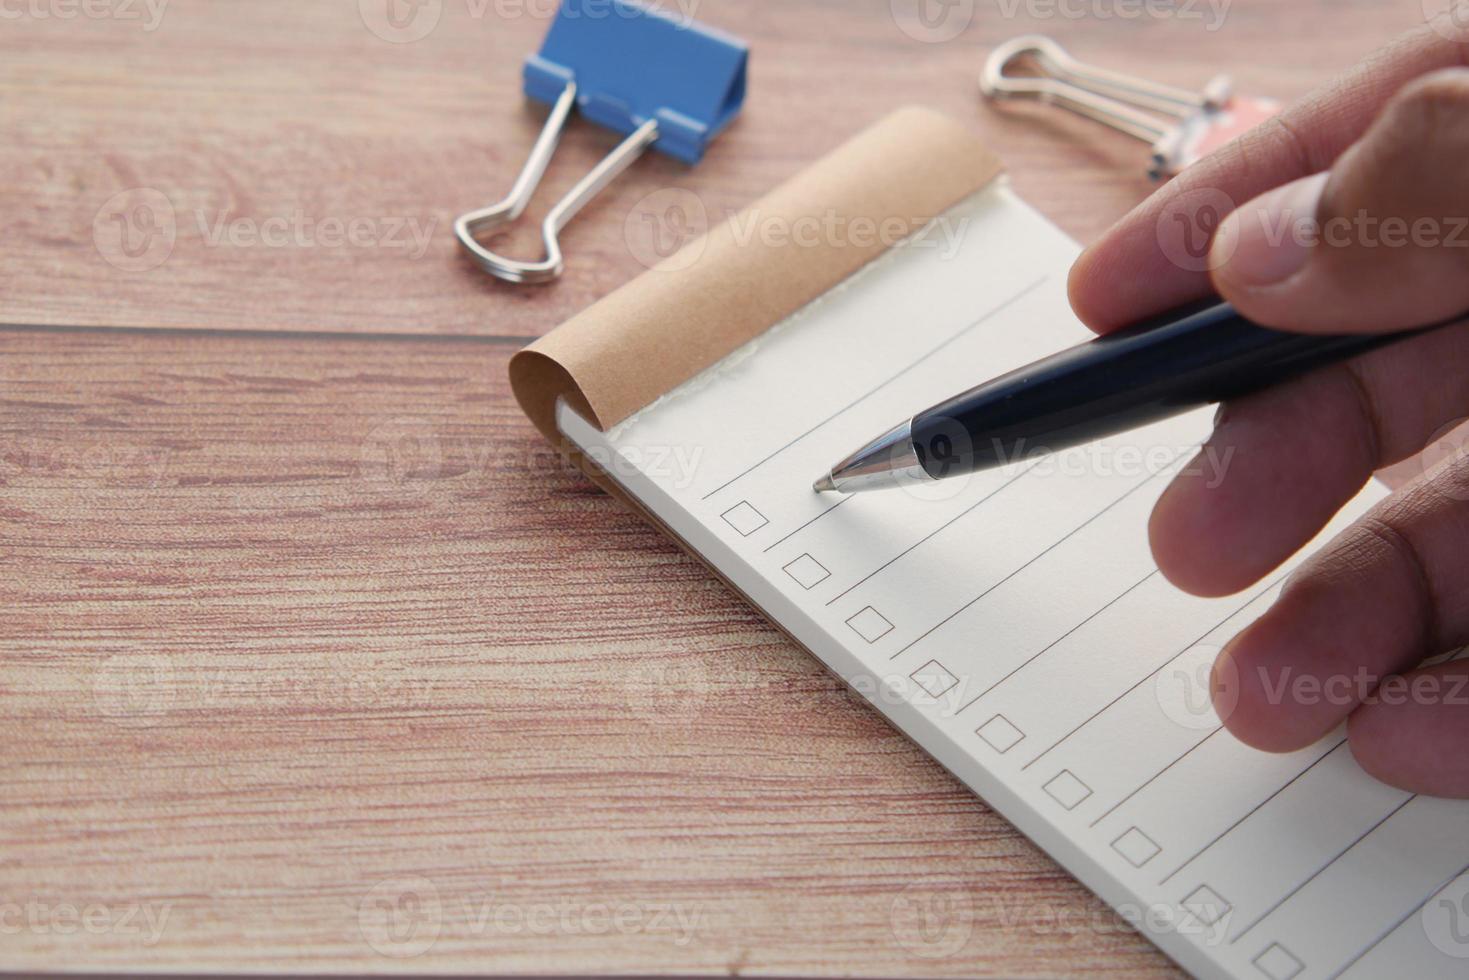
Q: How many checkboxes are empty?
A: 9